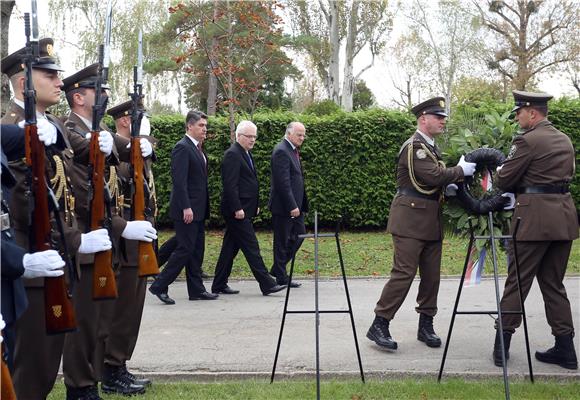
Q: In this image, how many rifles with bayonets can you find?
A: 3